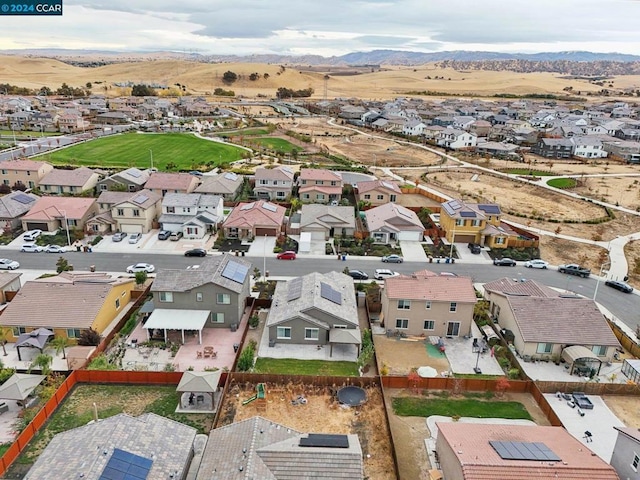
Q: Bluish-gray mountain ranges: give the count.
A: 1